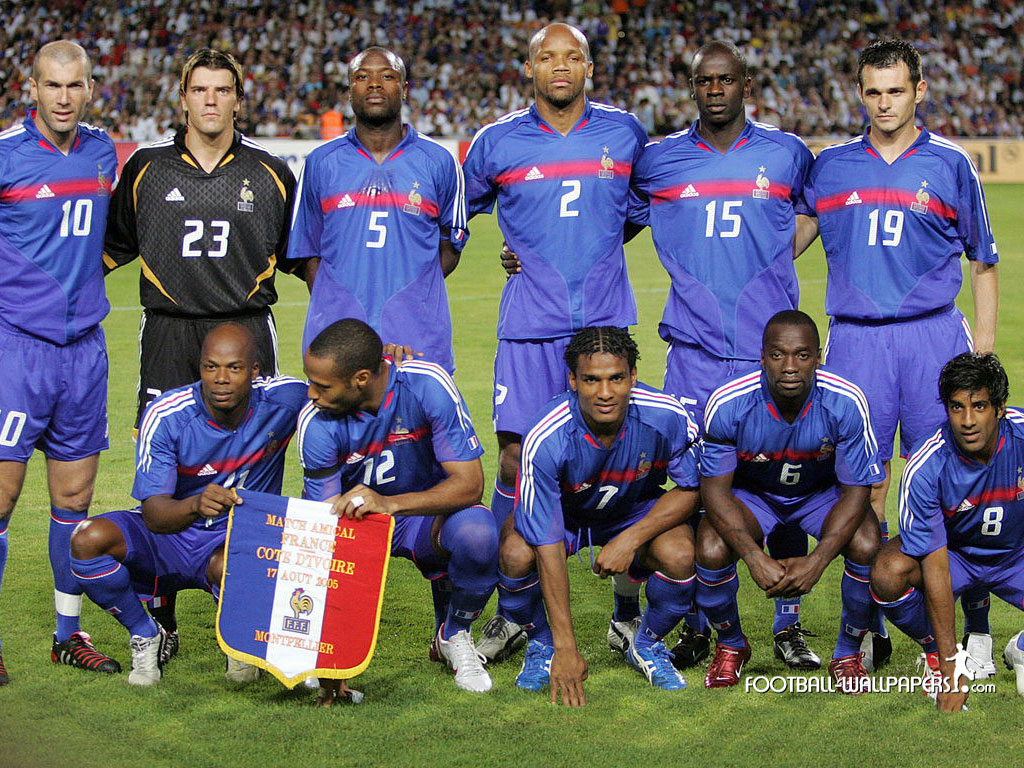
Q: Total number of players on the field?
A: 11